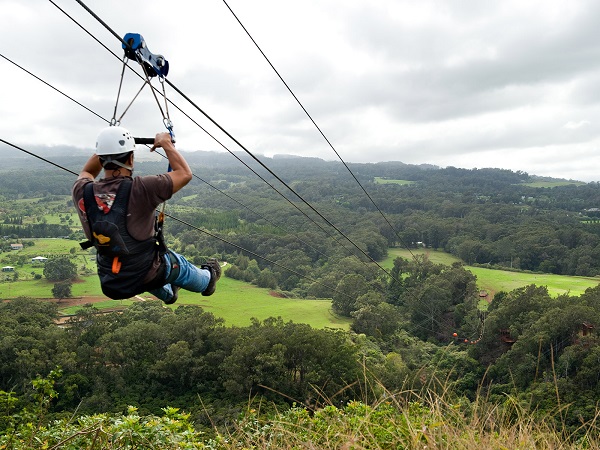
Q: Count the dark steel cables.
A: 5